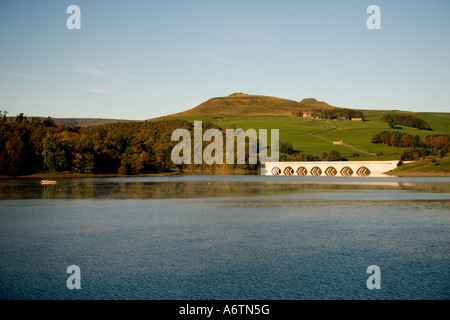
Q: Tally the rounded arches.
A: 7